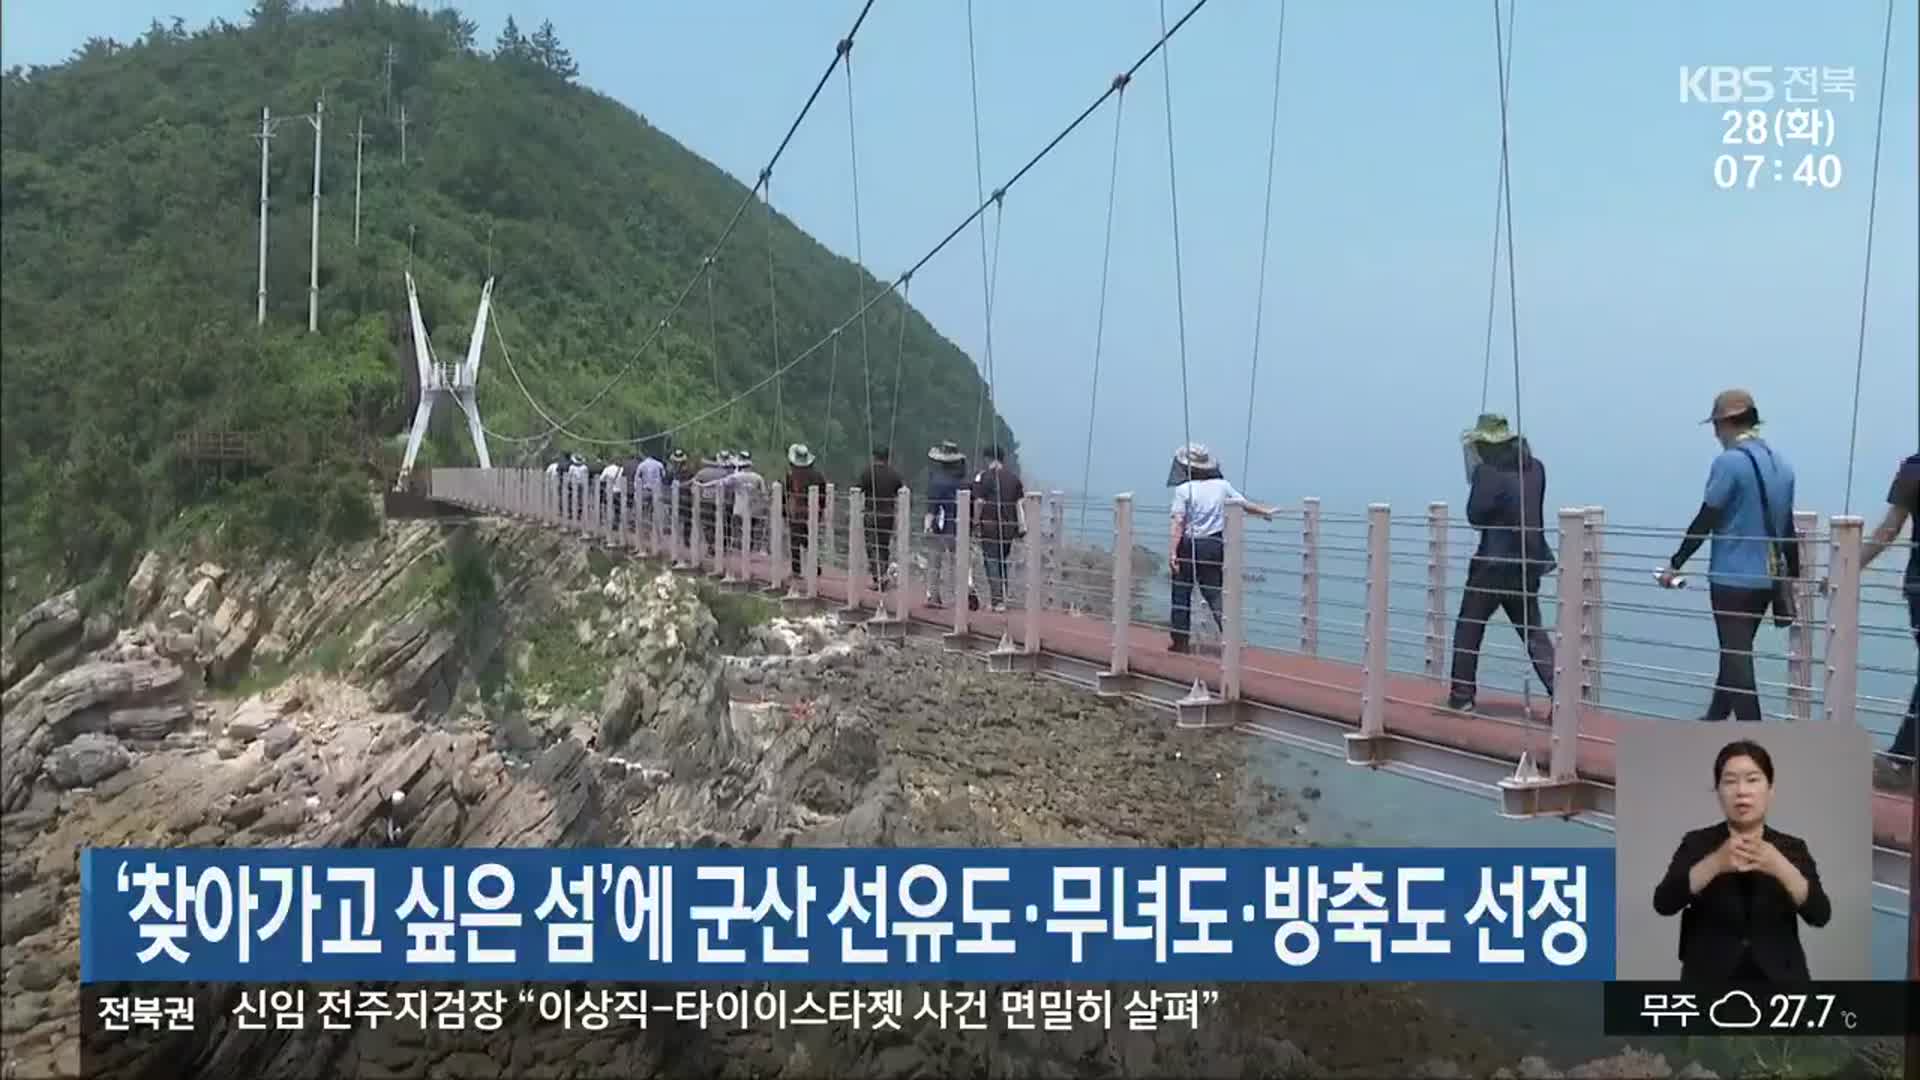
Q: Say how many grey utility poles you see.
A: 5